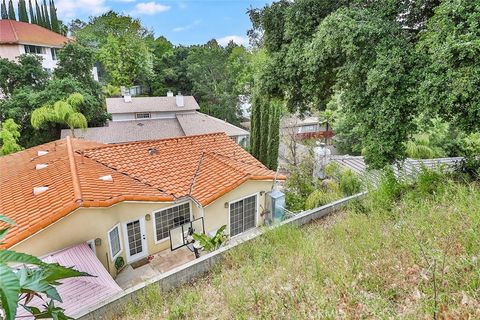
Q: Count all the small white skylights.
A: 4